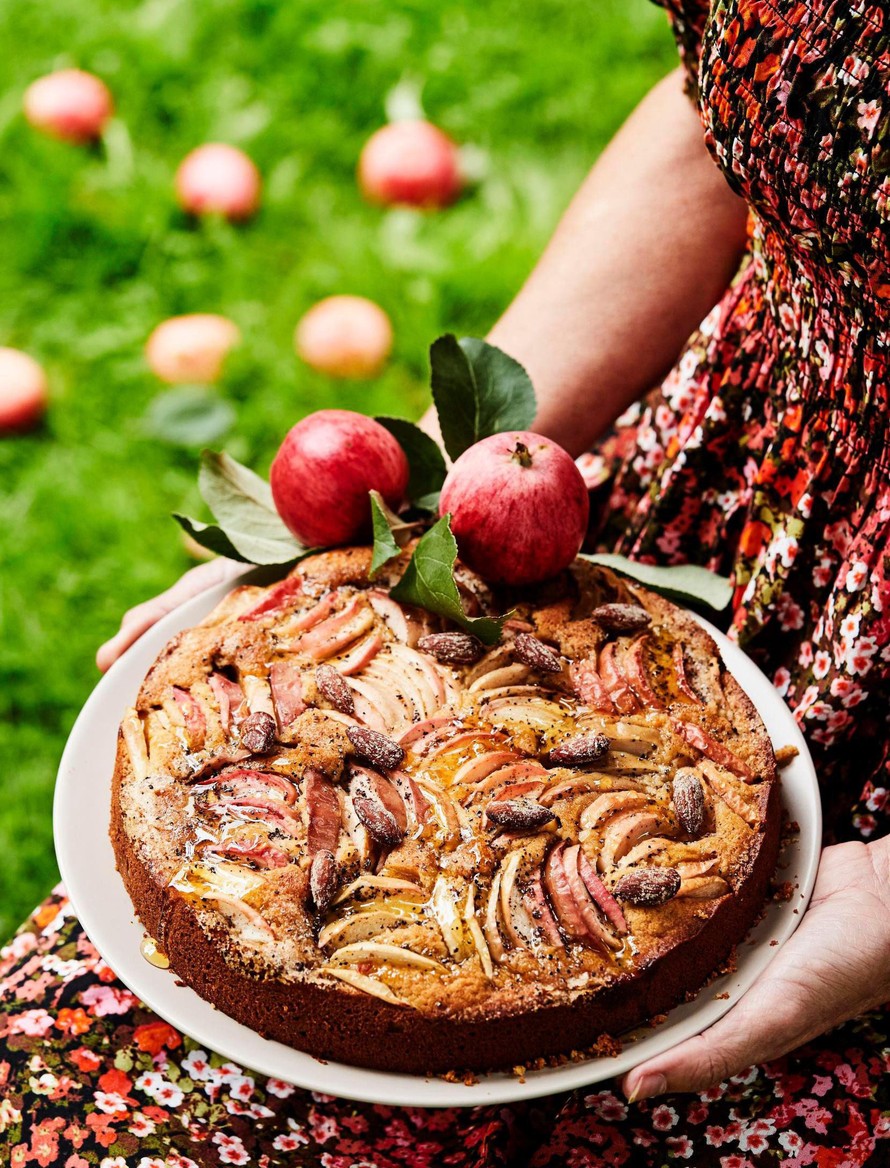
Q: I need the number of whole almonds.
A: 12